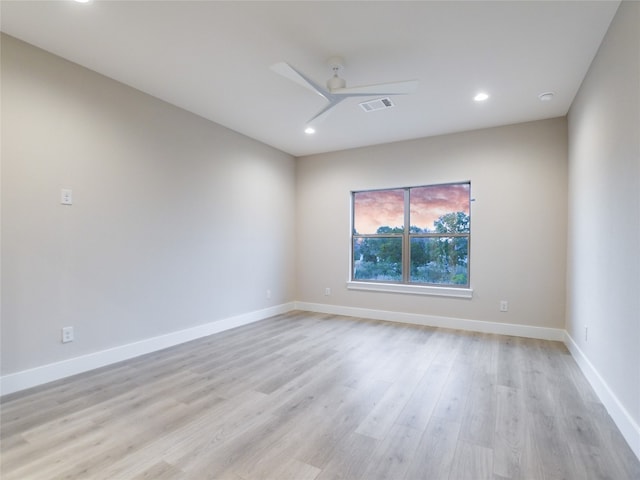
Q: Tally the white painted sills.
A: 1